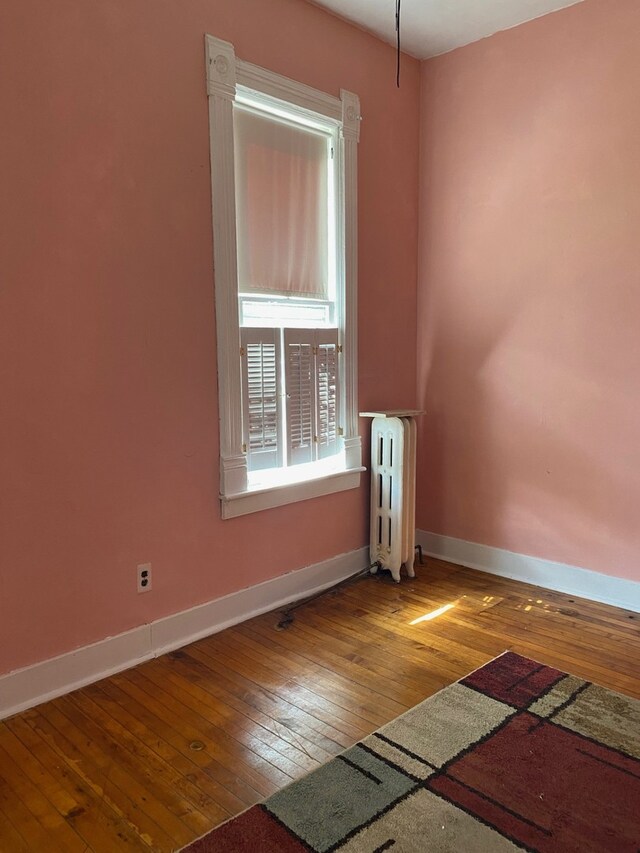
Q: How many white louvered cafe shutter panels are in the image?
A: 3